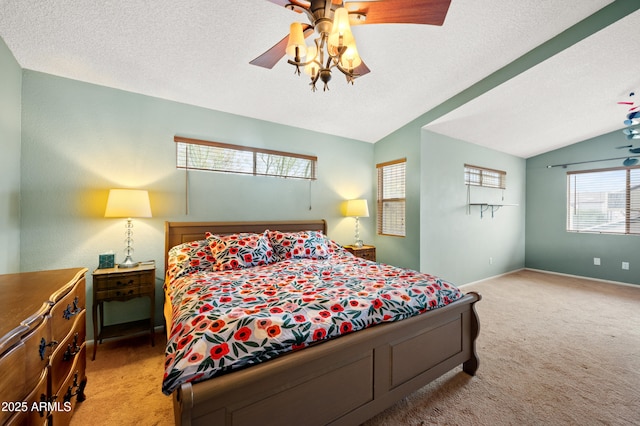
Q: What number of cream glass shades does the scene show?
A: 4